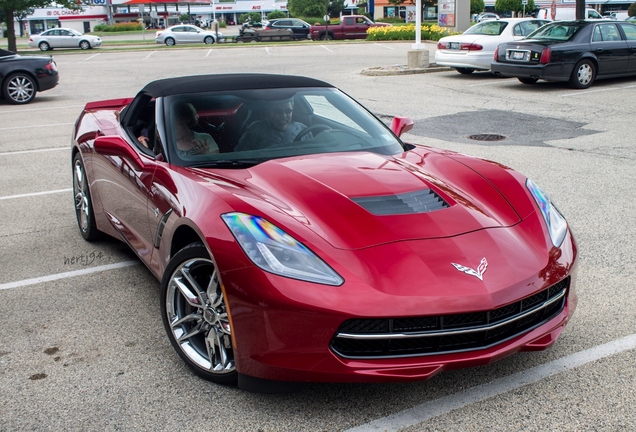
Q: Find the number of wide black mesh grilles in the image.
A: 1